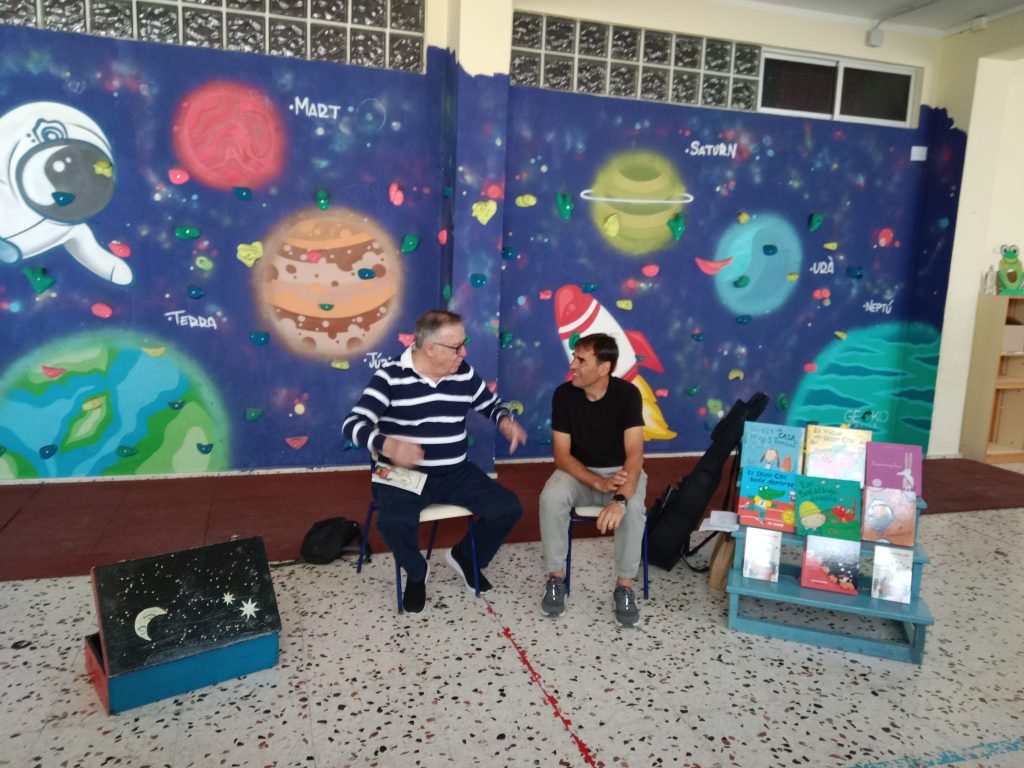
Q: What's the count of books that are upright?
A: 9